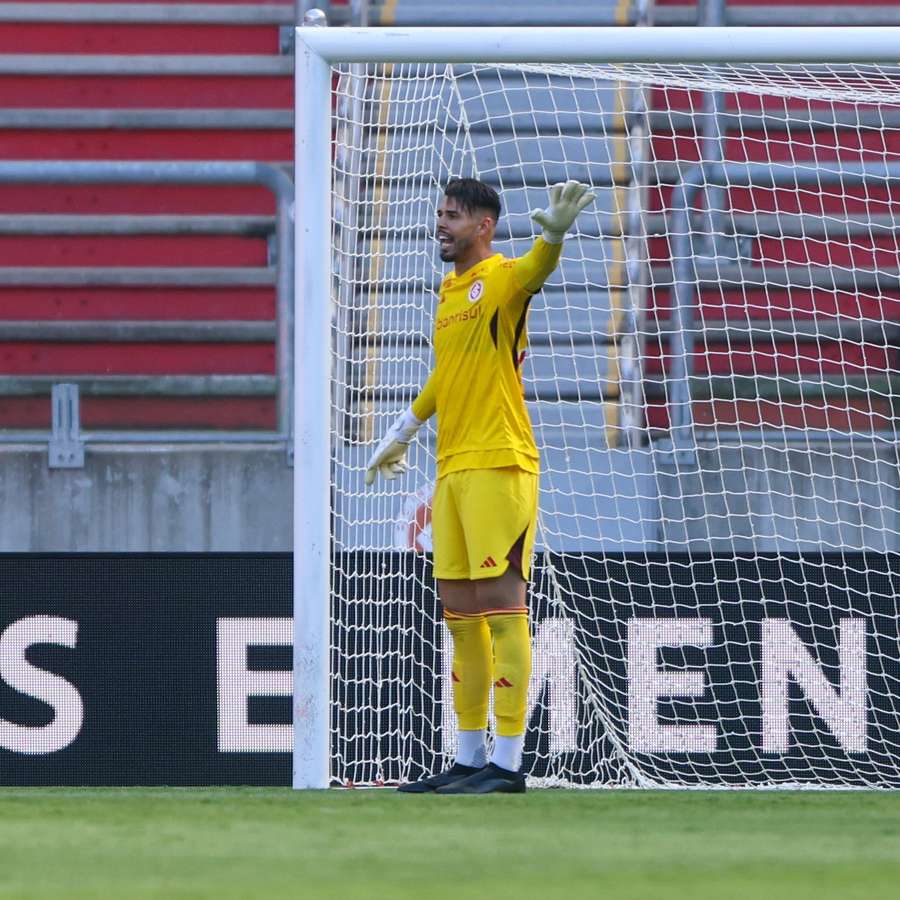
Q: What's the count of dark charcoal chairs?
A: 0